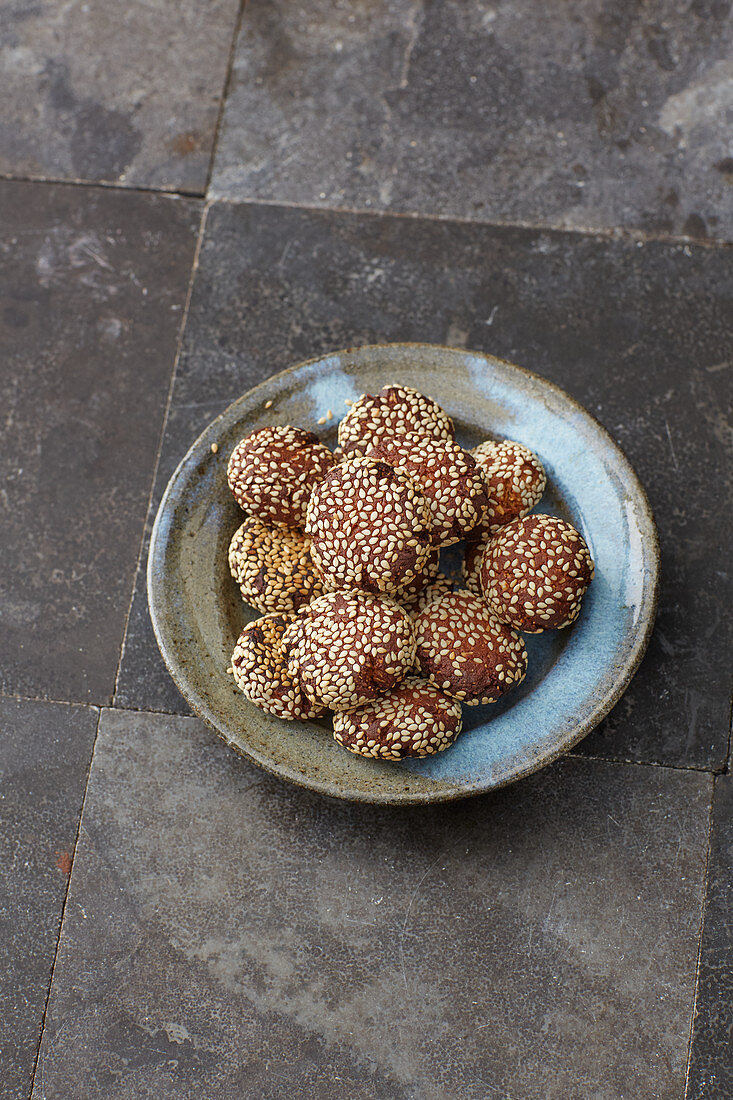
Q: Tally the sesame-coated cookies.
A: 13